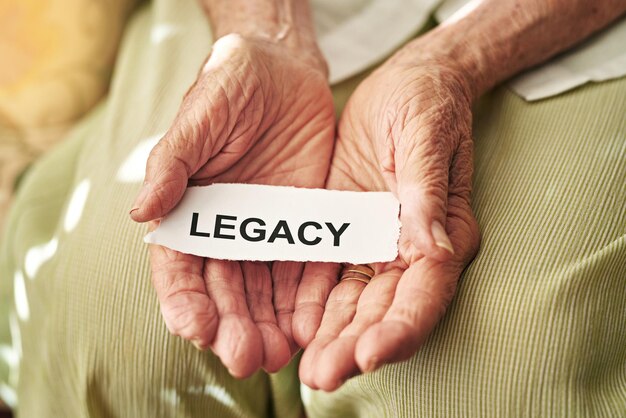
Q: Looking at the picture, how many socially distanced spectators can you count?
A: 0